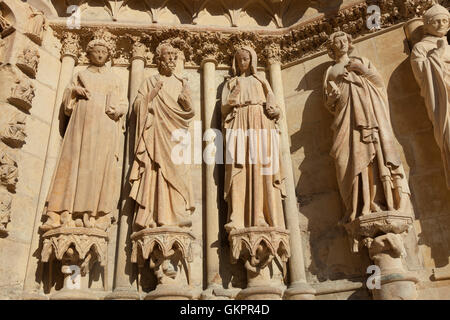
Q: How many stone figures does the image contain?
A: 5